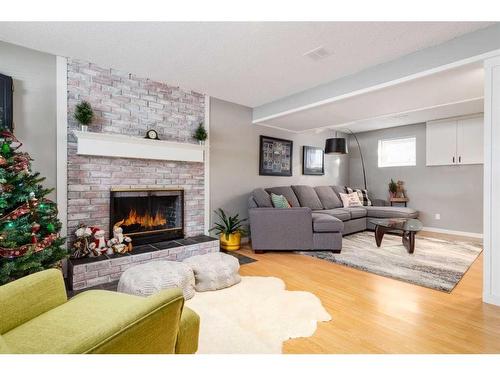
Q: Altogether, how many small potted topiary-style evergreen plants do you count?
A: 2